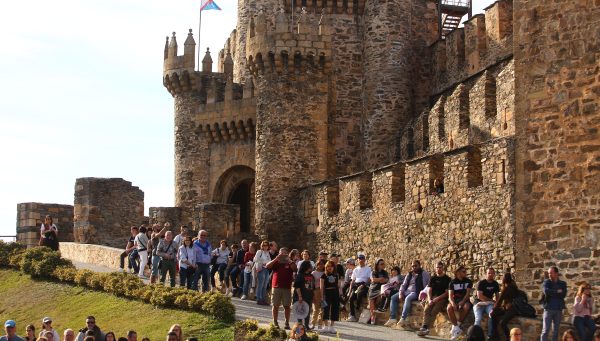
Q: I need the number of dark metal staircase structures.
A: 1